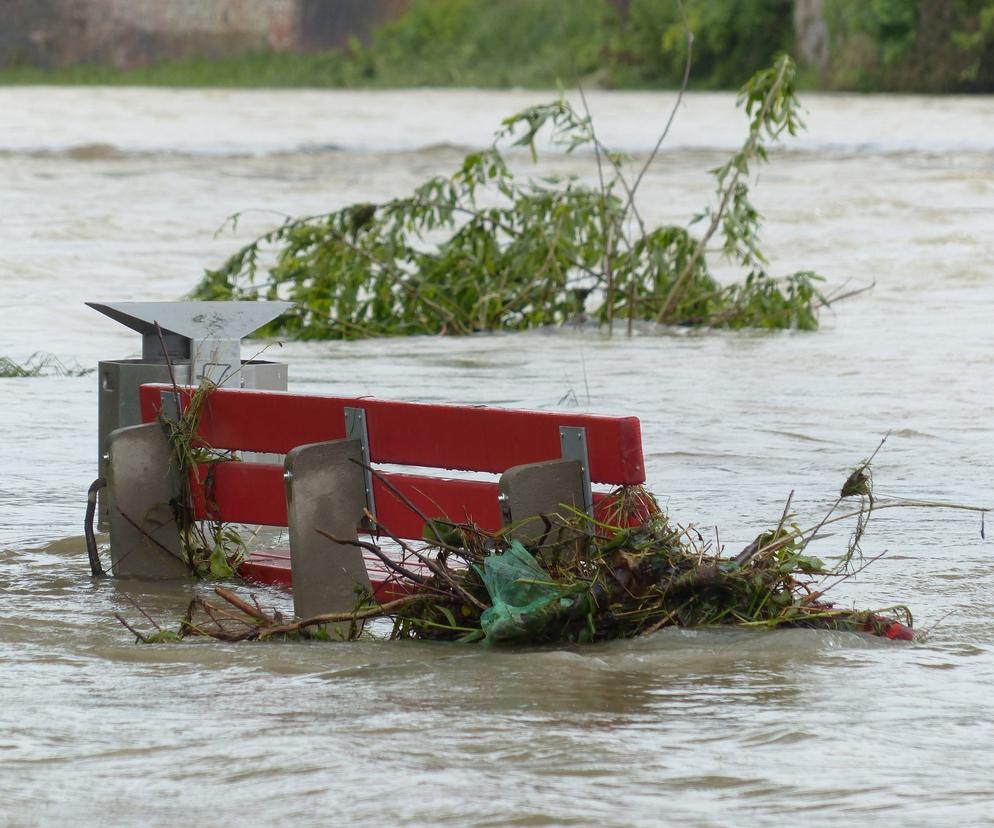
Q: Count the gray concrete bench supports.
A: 3